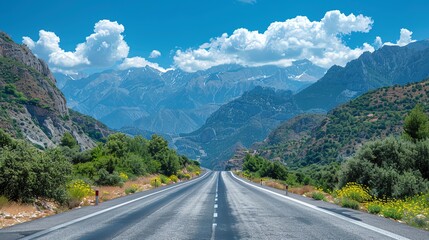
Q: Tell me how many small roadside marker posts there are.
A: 4